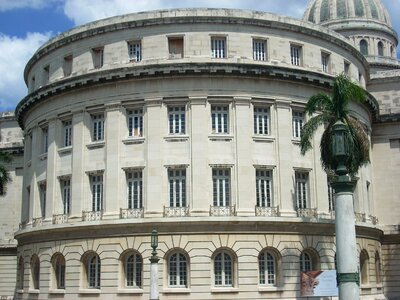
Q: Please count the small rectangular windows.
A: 12